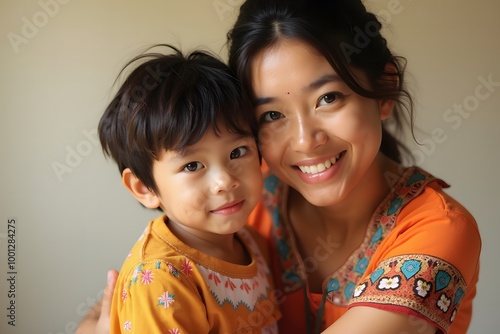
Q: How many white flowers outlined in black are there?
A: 5